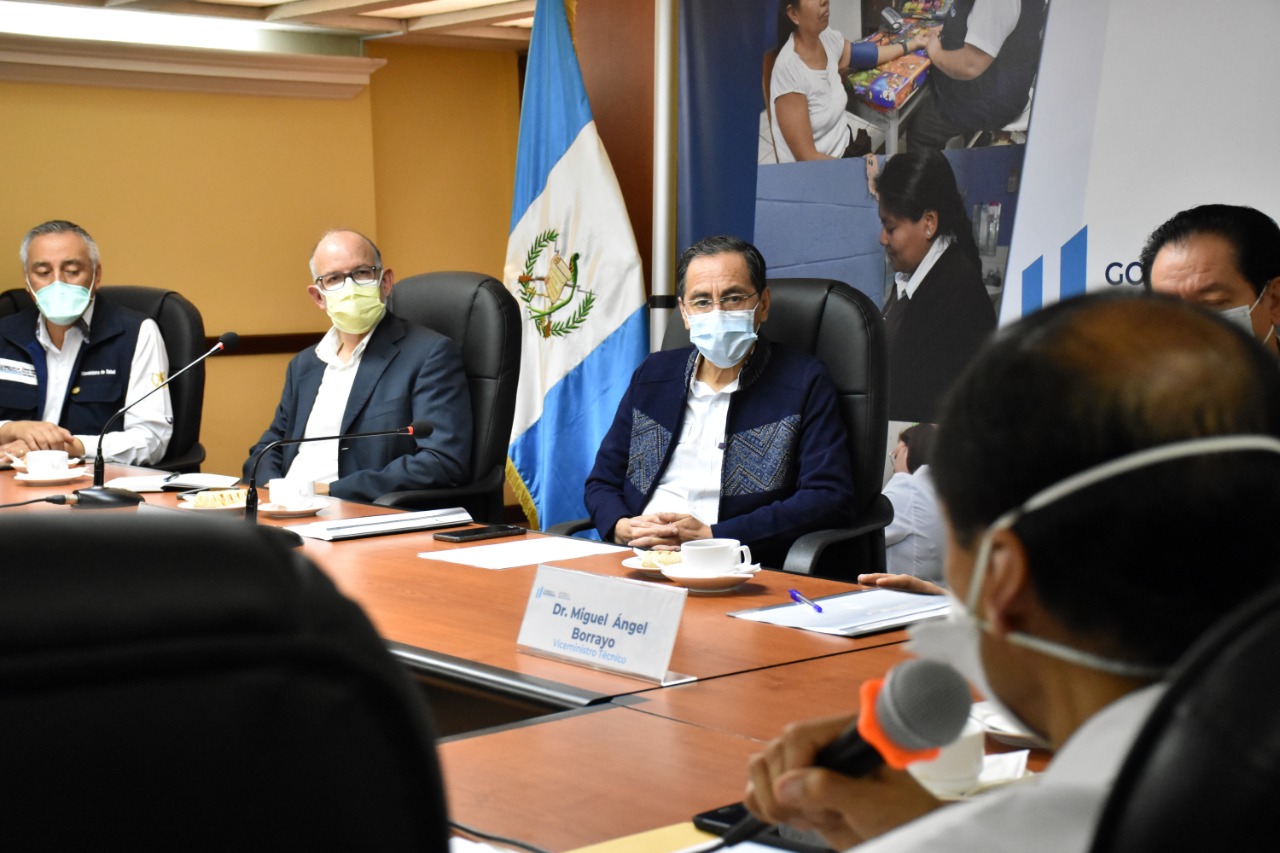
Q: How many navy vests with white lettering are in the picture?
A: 1